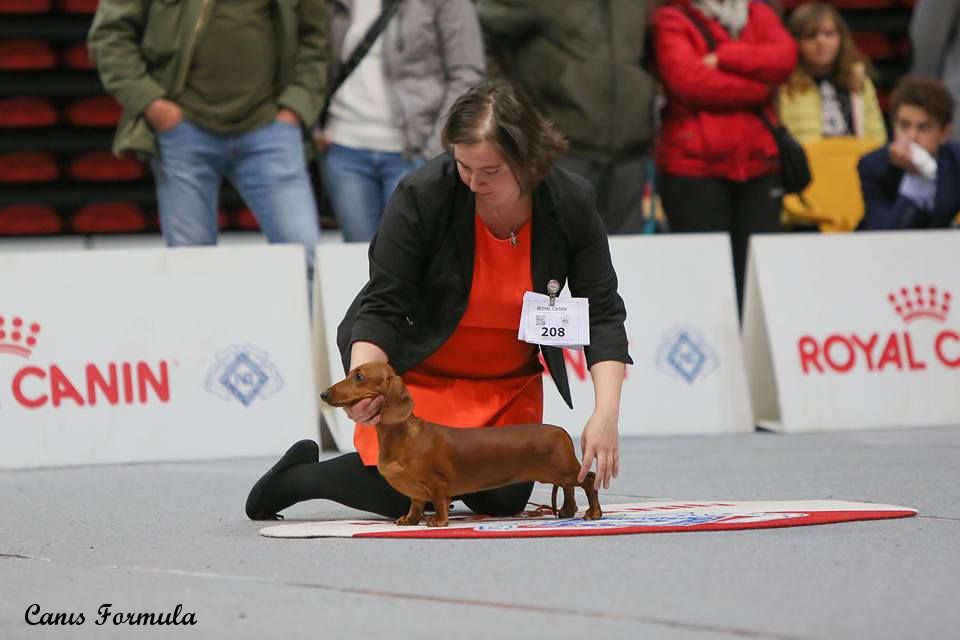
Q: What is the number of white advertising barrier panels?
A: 3